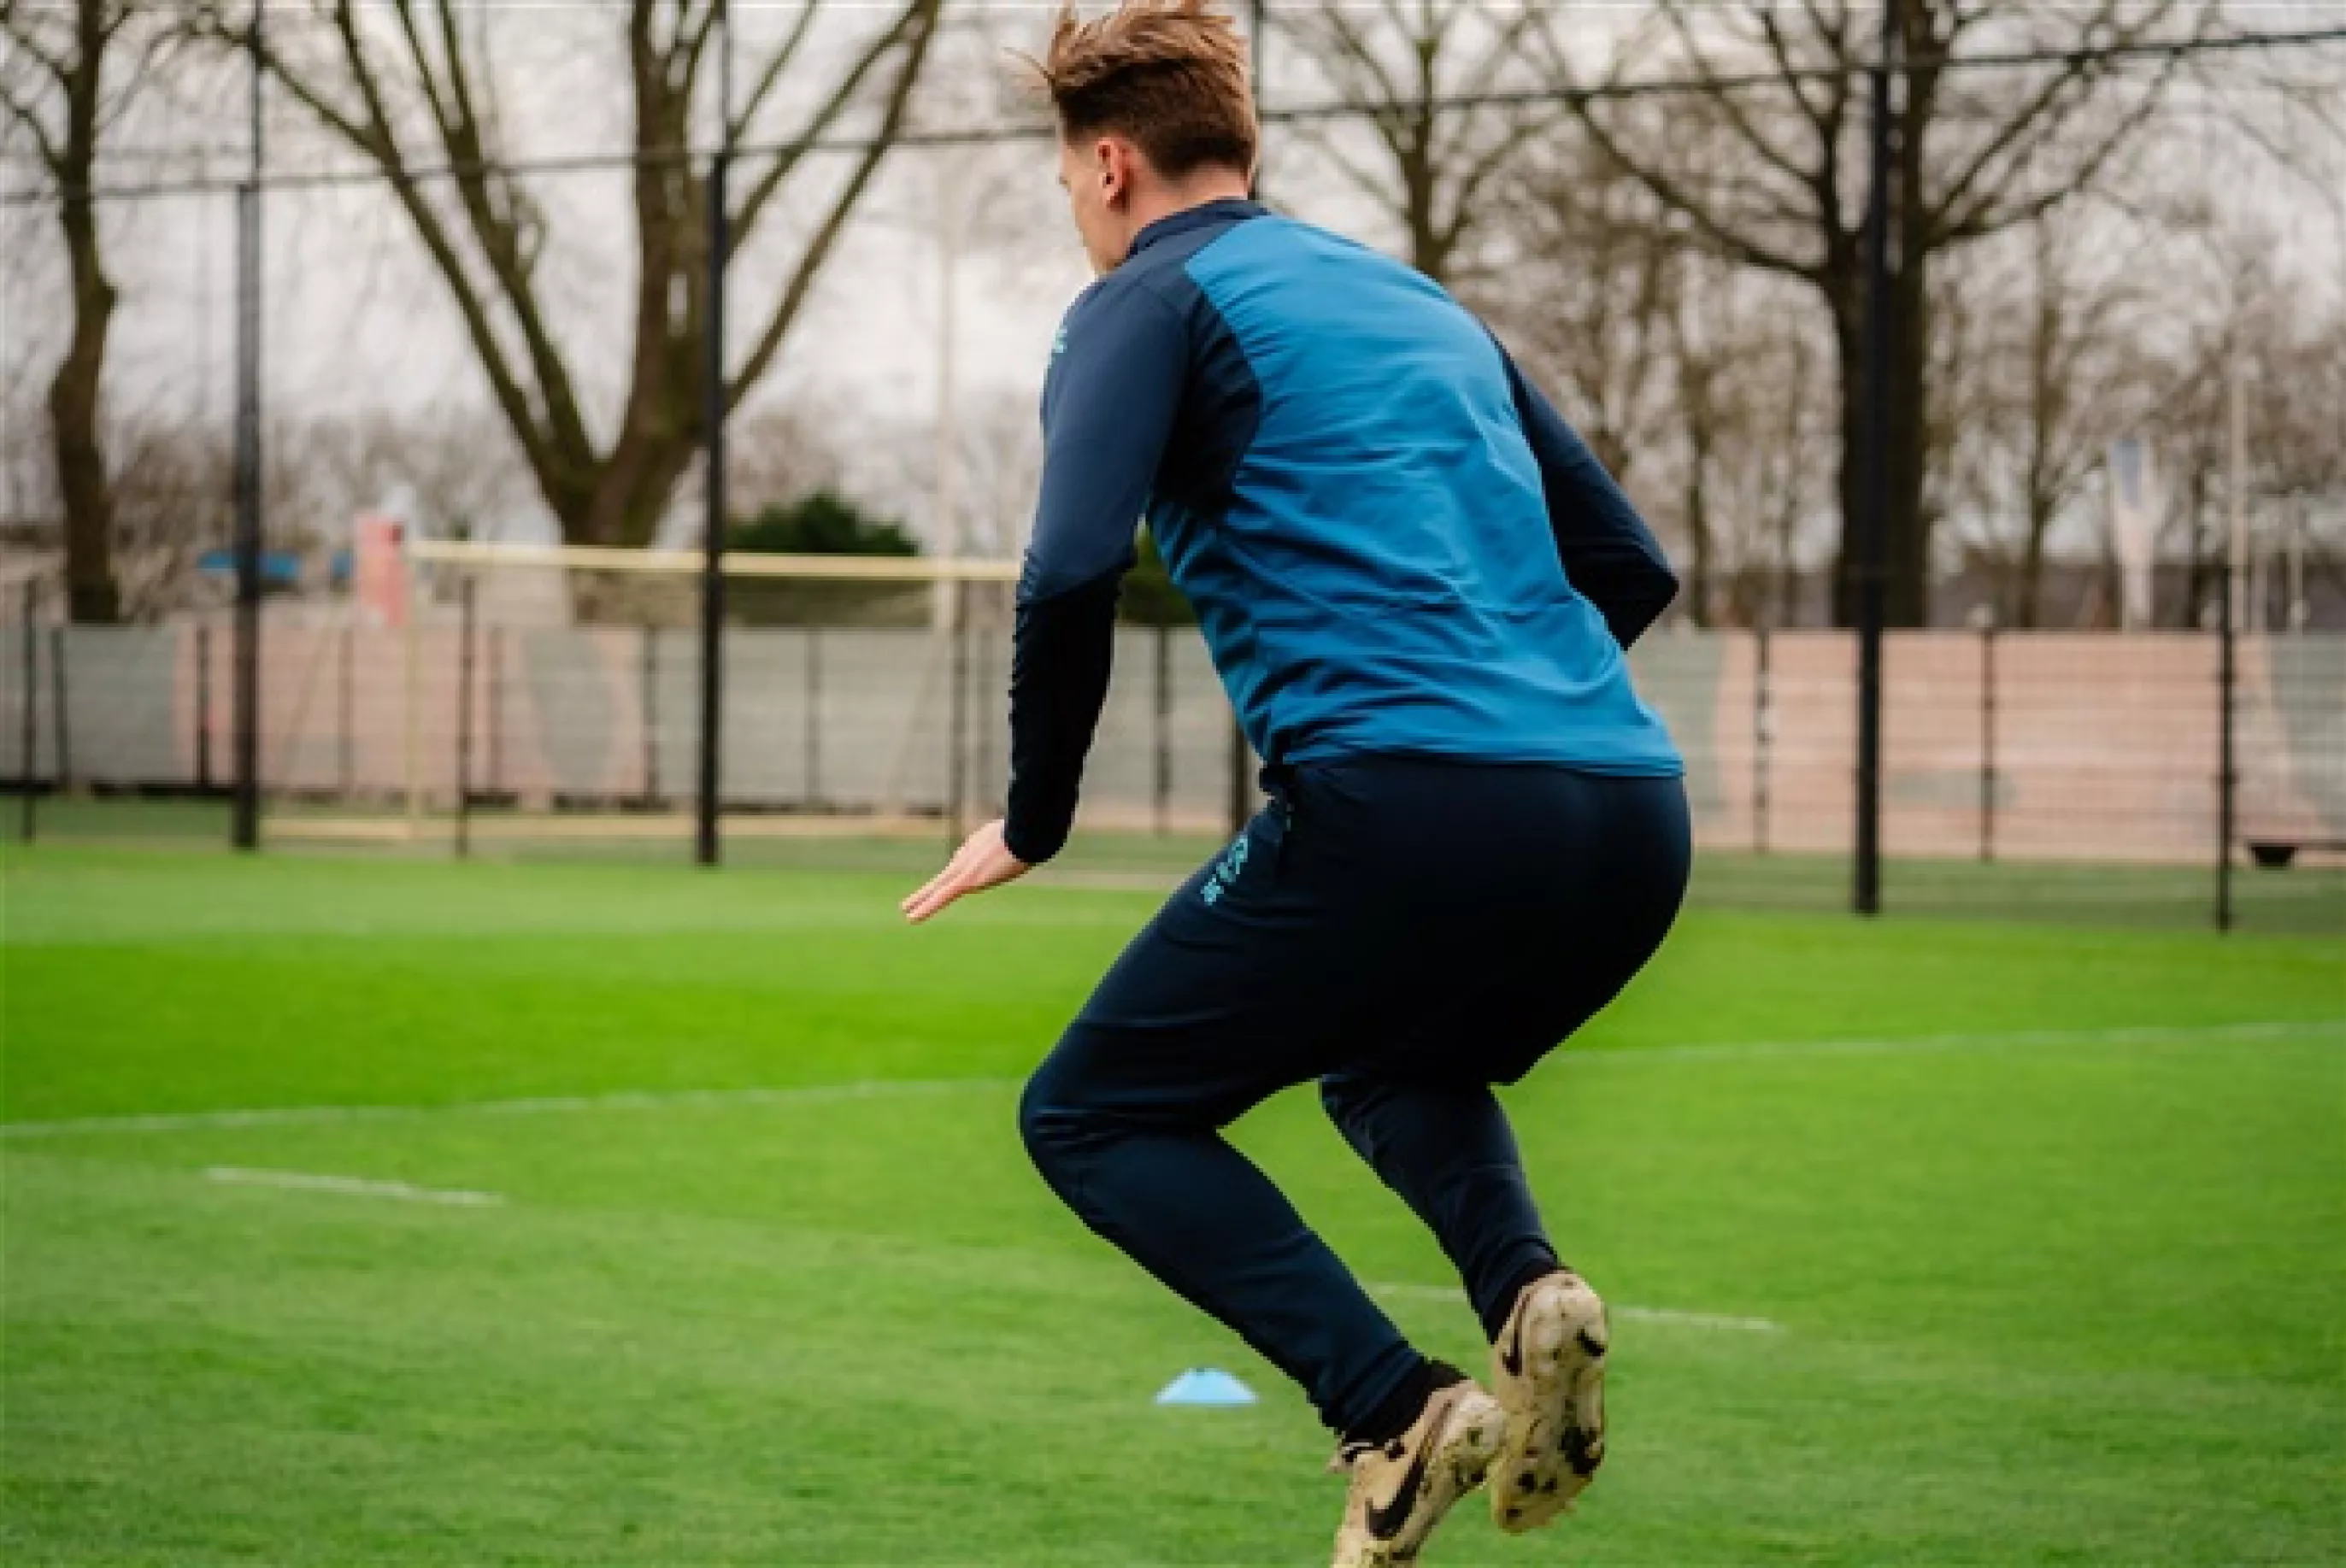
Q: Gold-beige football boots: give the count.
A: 2